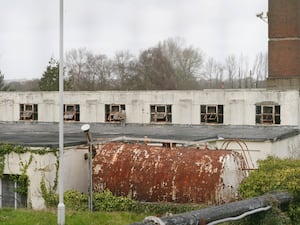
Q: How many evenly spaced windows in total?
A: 6